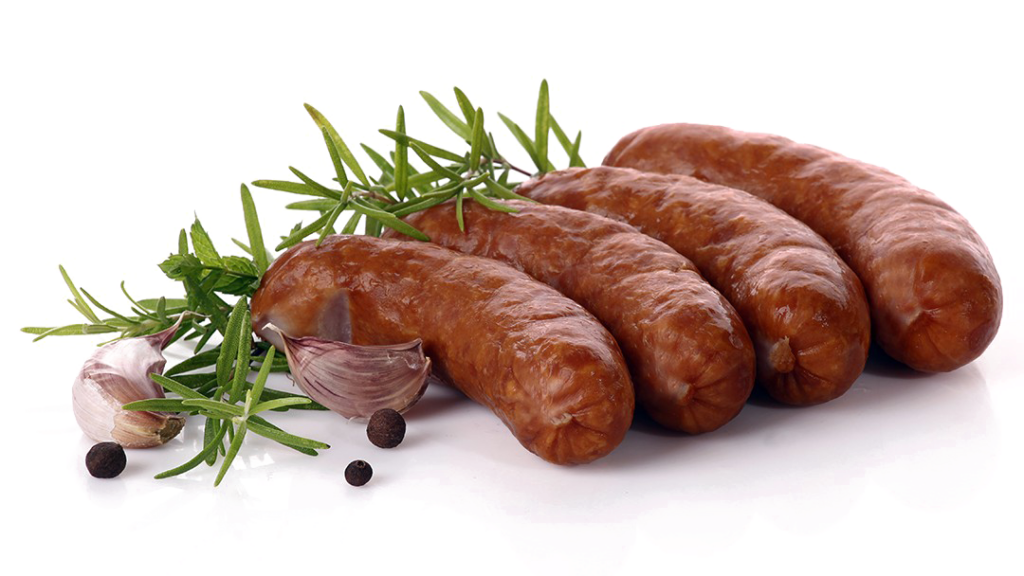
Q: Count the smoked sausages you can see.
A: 4